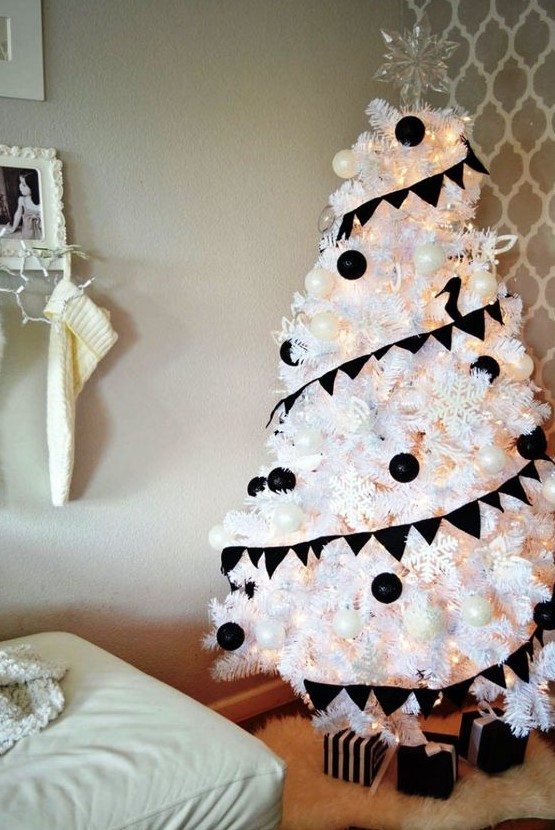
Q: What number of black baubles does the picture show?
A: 11